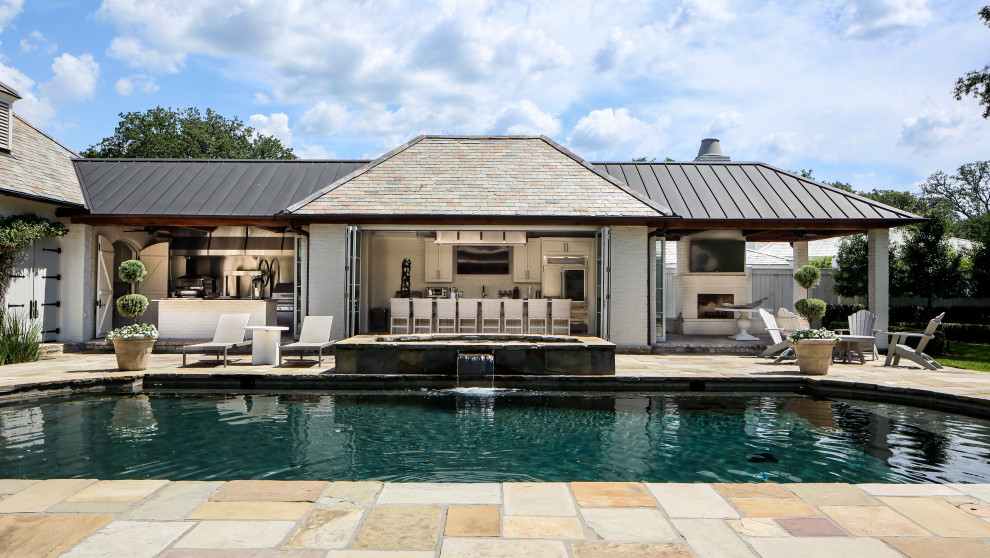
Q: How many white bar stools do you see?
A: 8